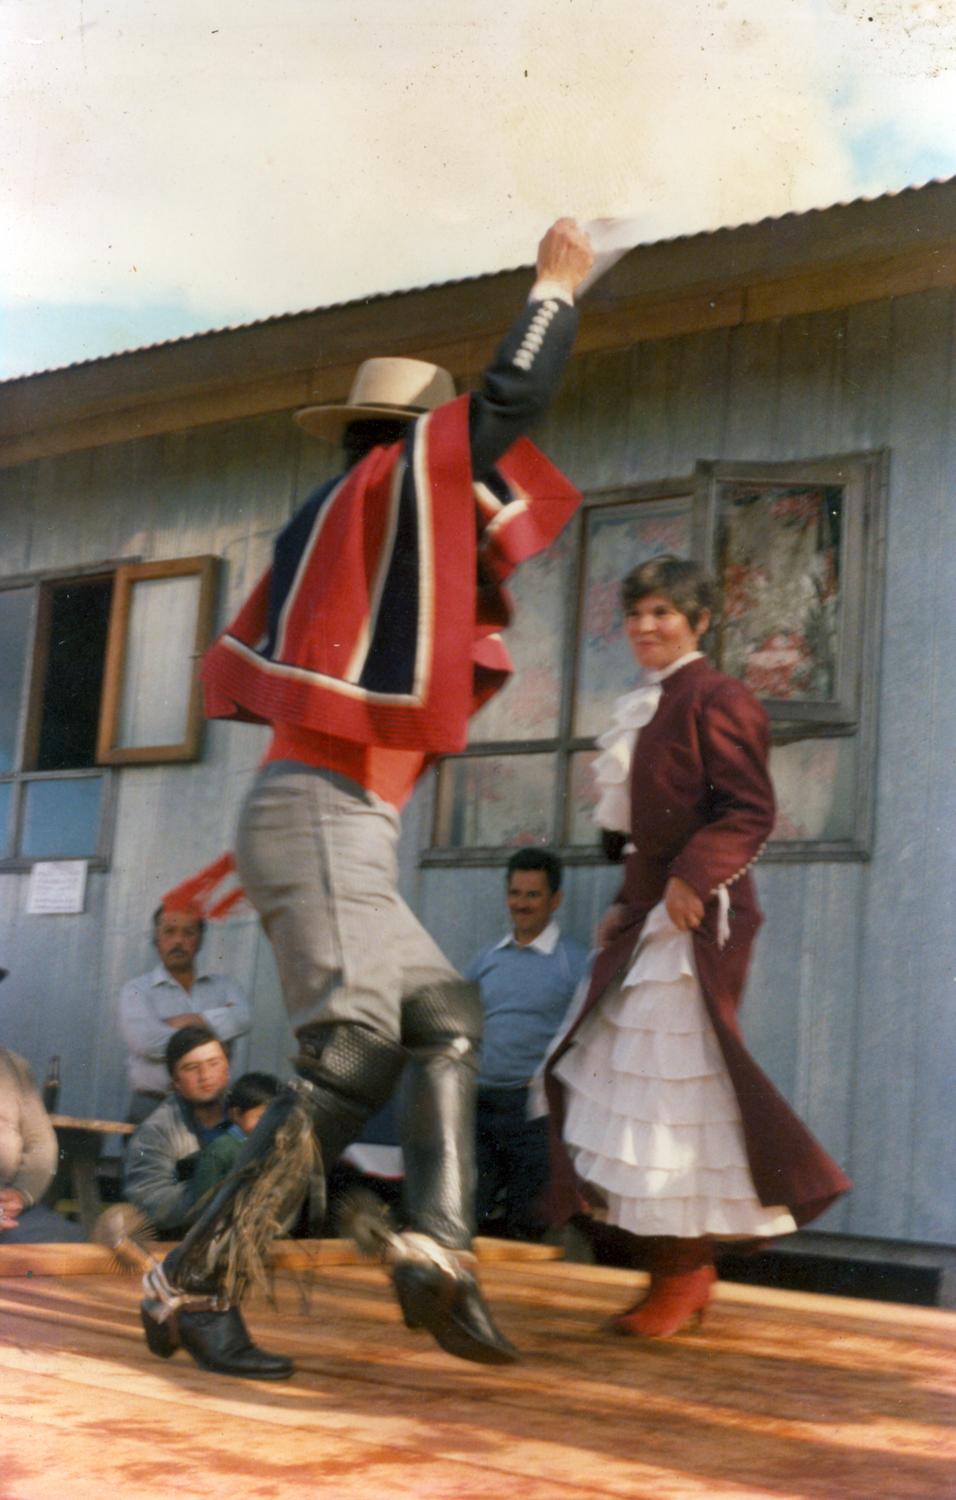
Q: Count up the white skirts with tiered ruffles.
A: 1